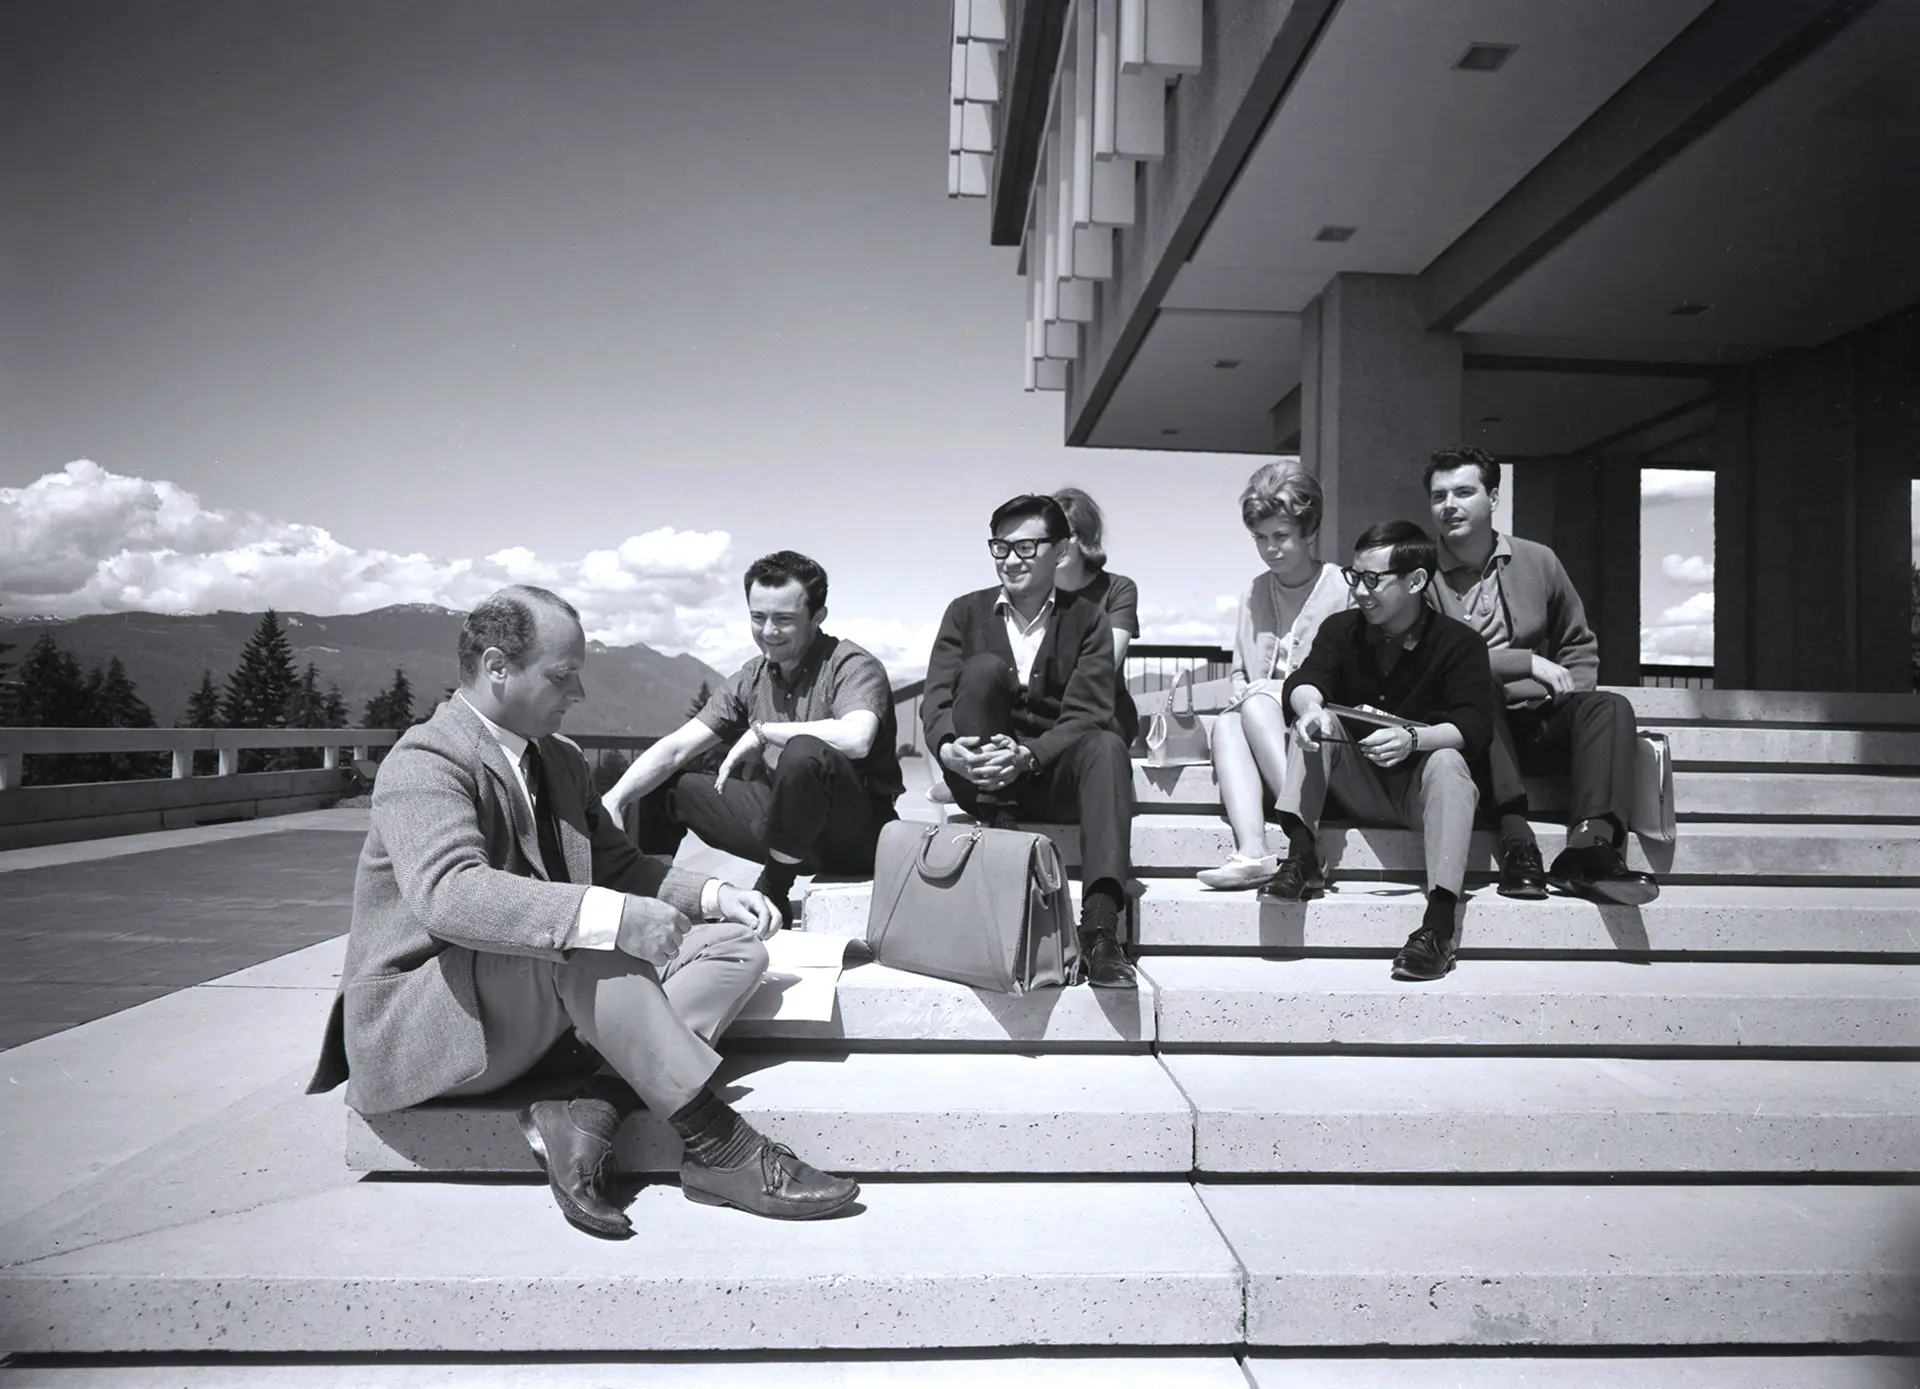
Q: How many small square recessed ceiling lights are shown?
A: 6